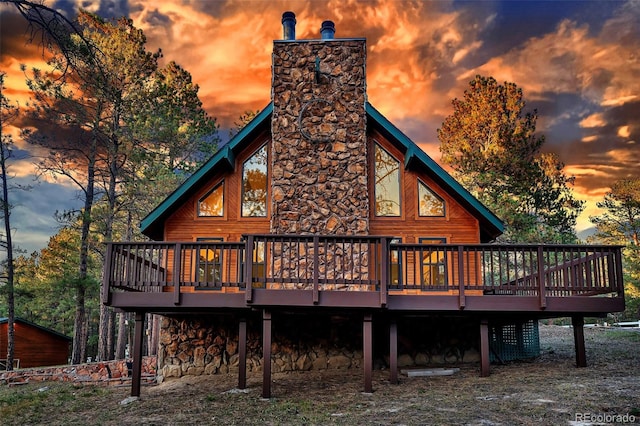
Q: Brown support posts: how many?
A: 7